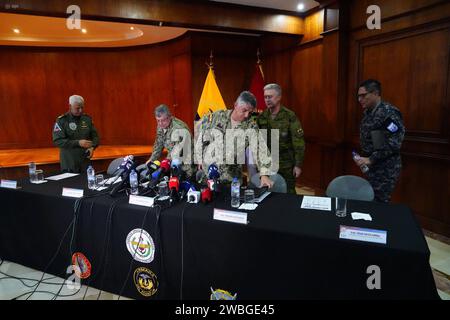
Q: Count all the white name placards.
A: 5